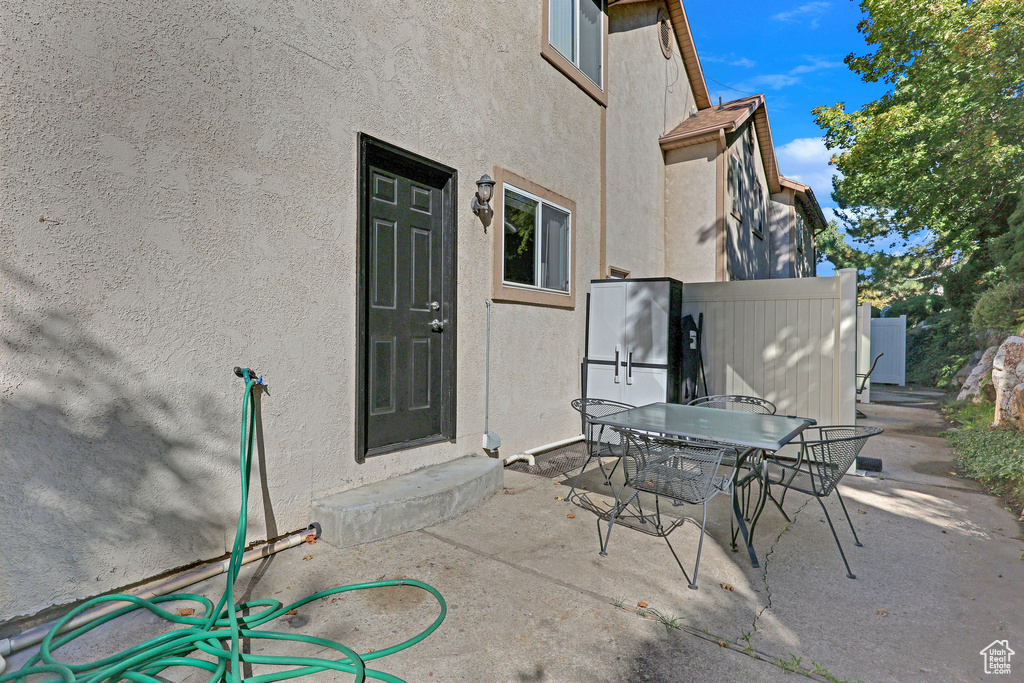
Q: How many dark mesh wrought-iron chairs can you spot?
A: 4